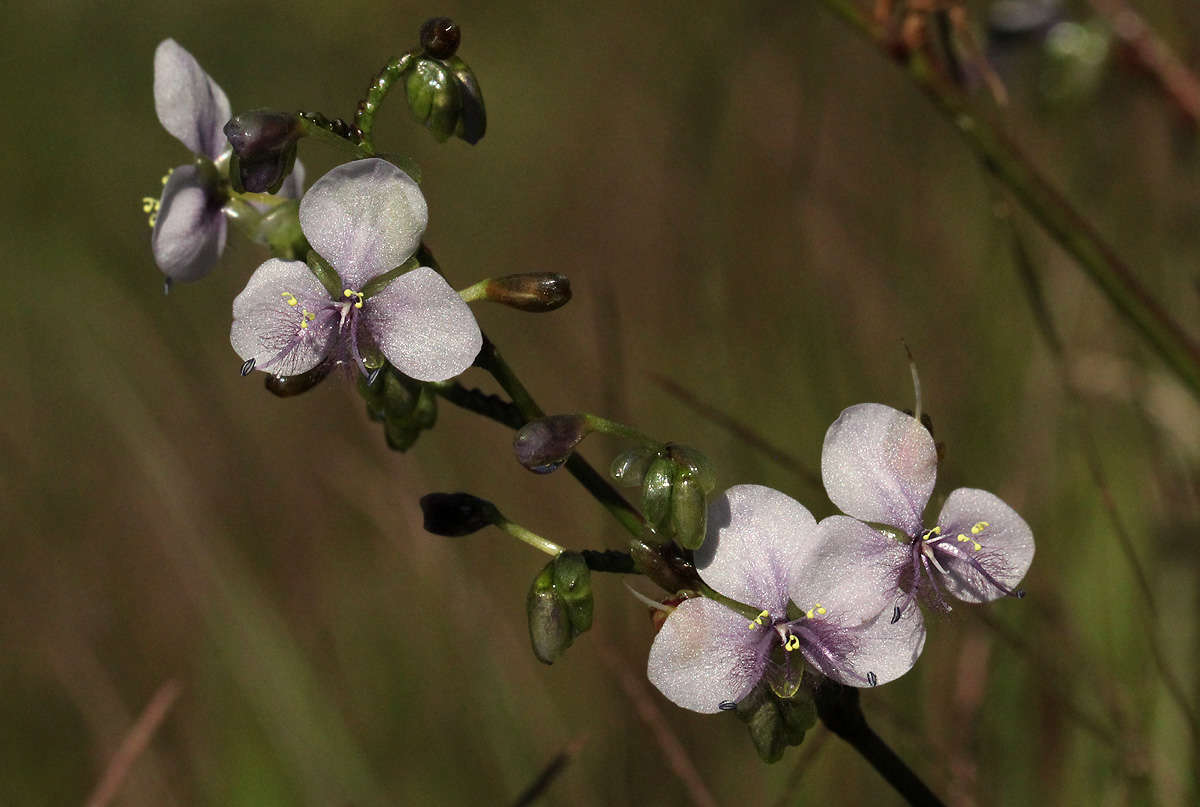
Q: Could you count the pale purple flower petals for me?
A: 12